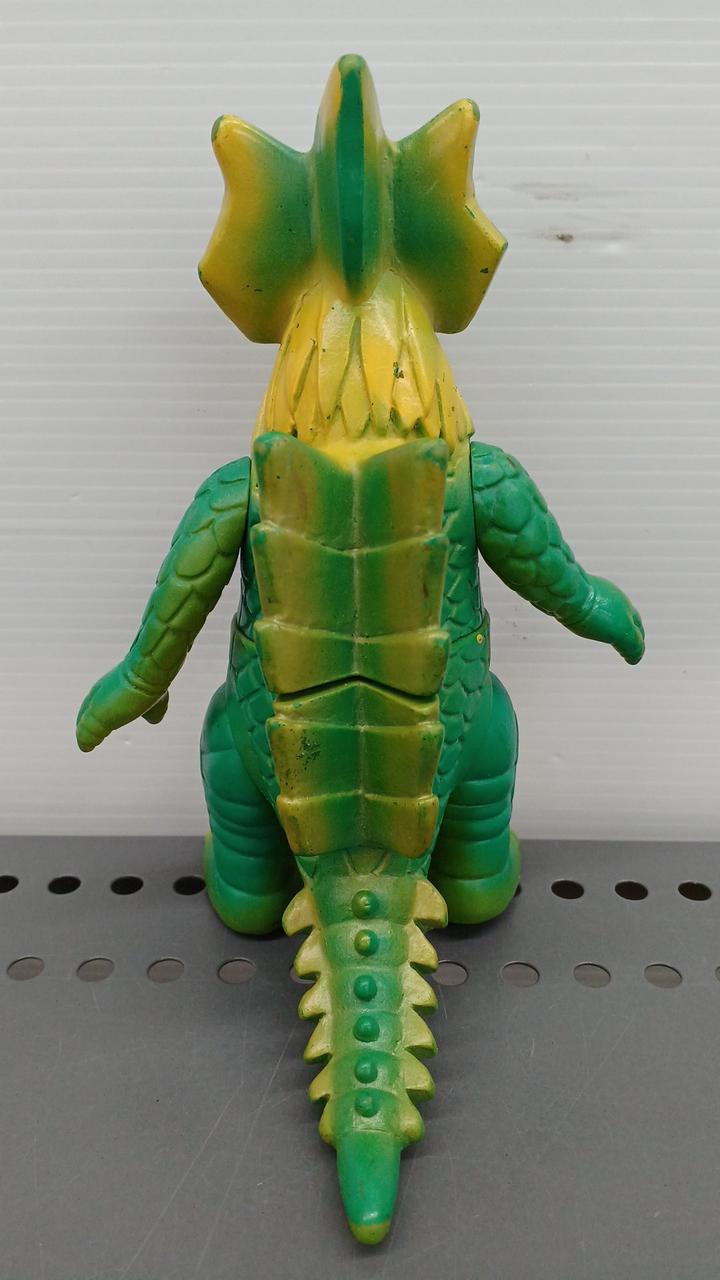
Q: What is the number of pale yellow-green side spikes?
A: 12